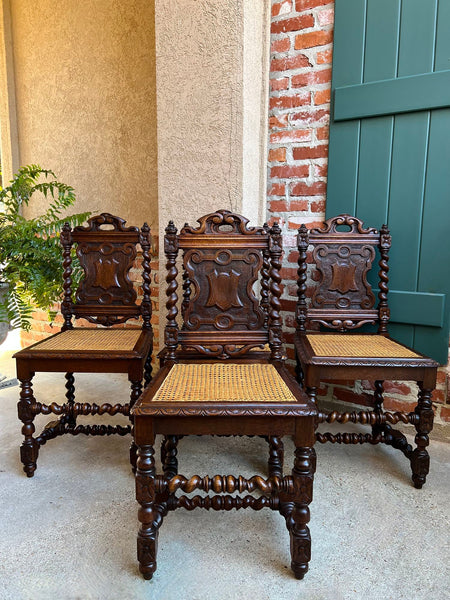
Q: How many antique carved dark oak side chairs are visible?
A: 4